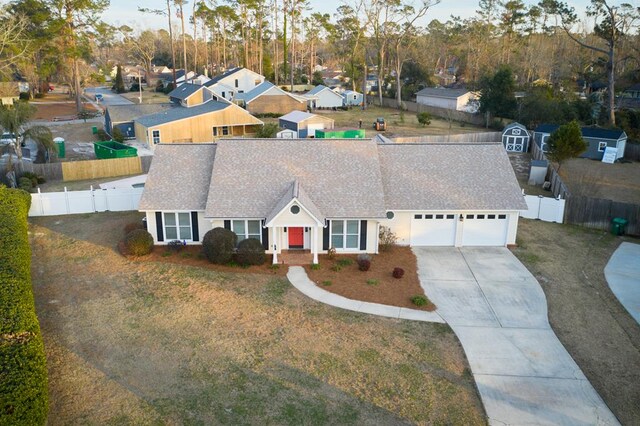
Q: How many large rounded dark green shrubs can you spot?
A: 3